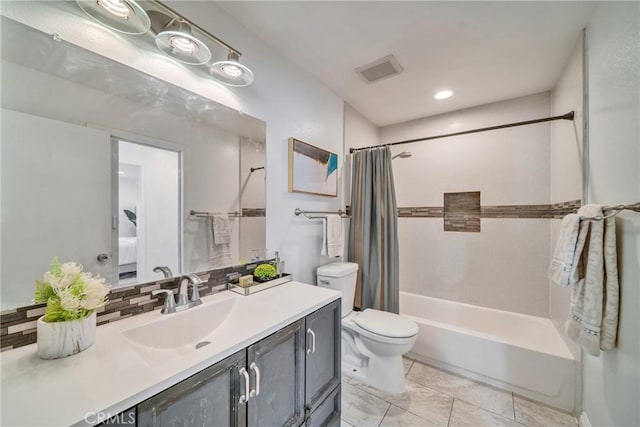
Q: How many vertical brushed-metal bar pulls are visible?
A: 3